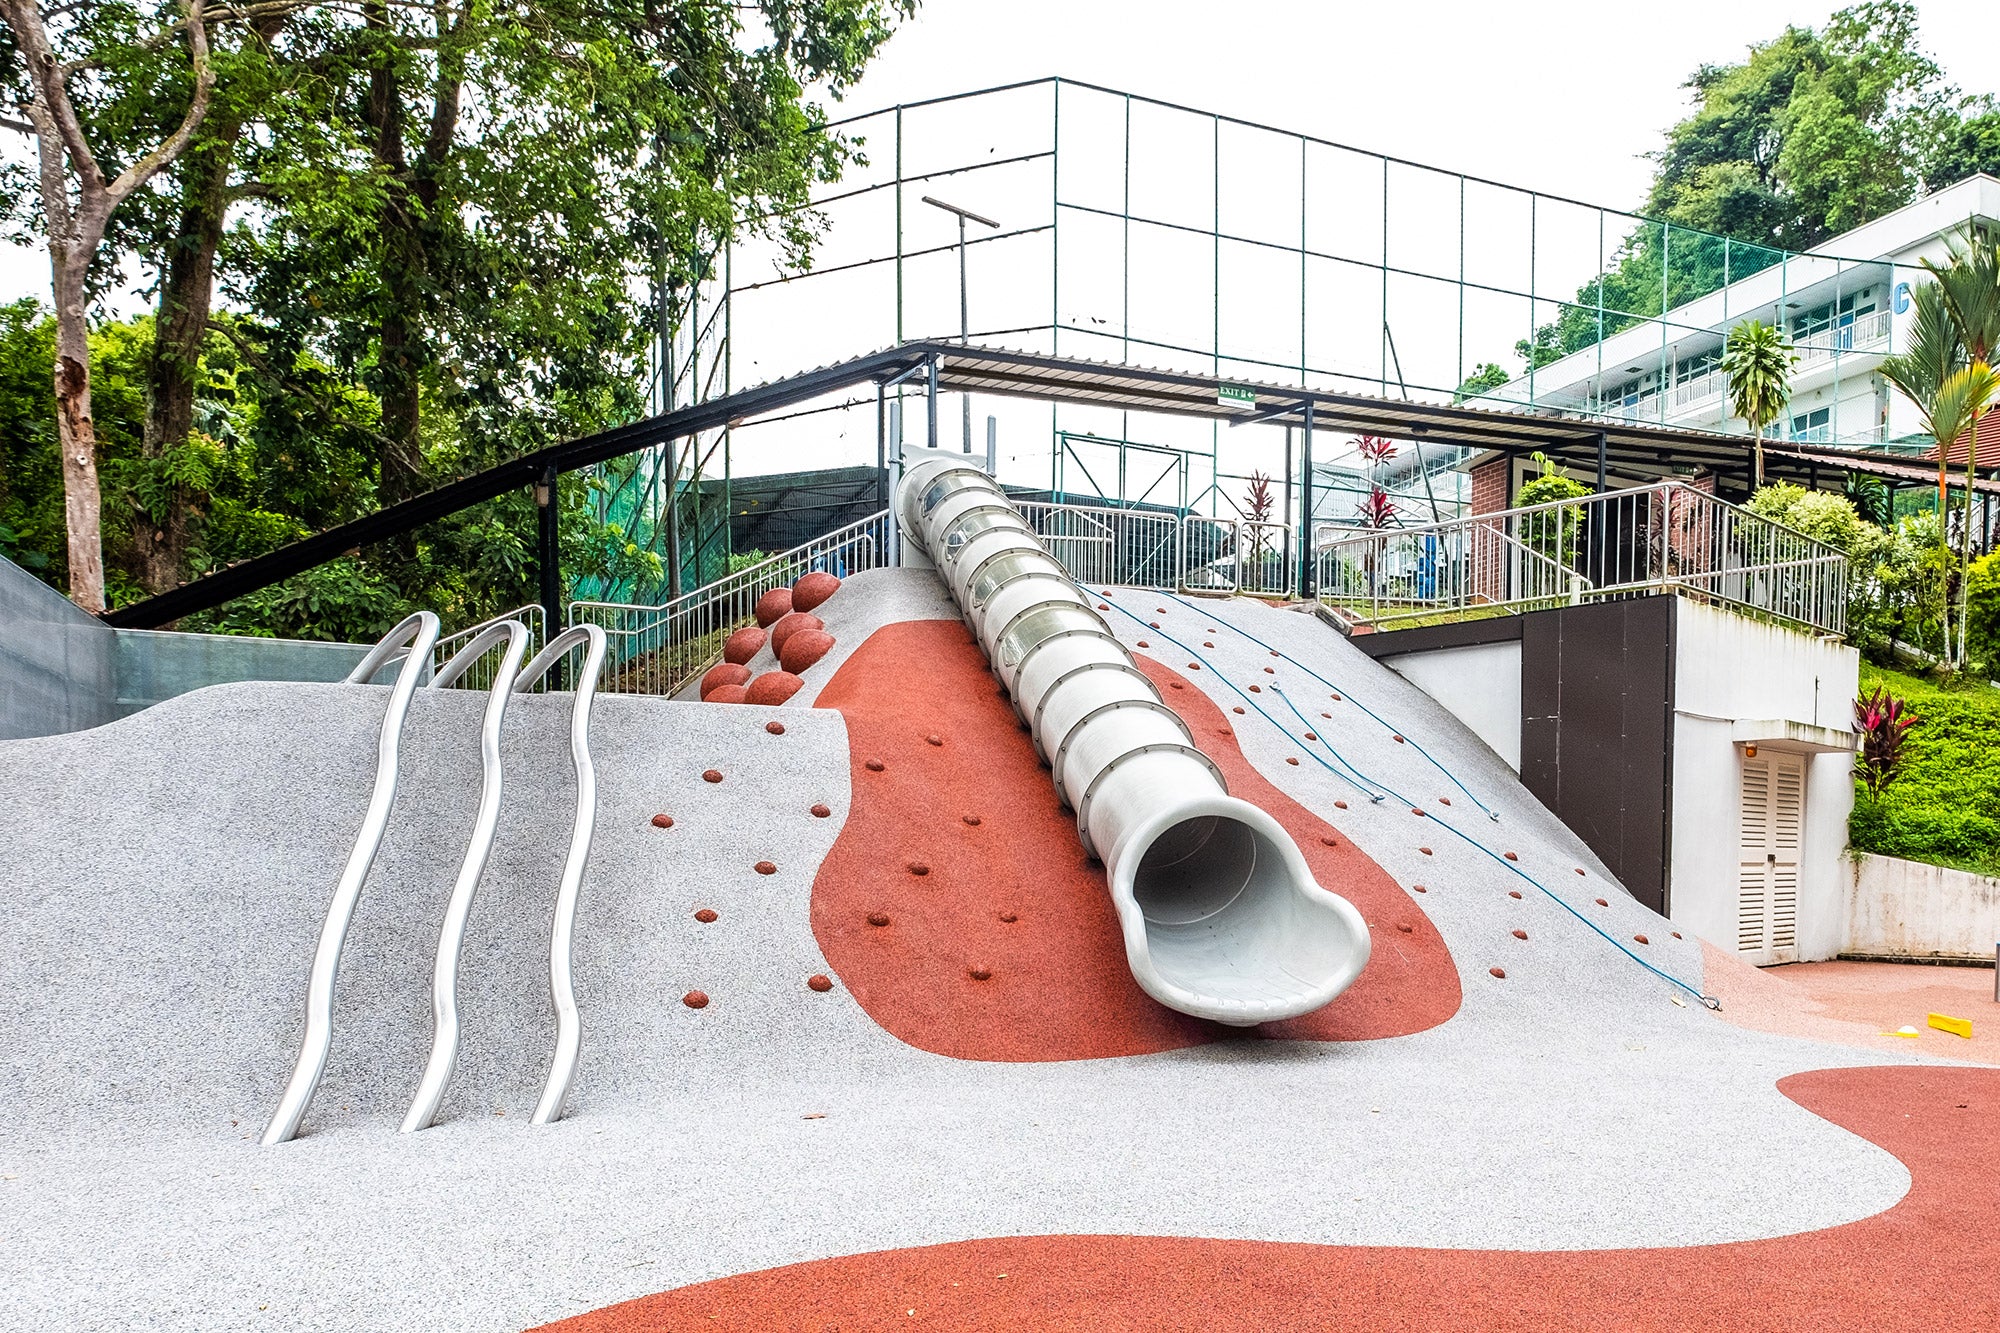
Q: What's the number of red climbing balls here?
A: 8